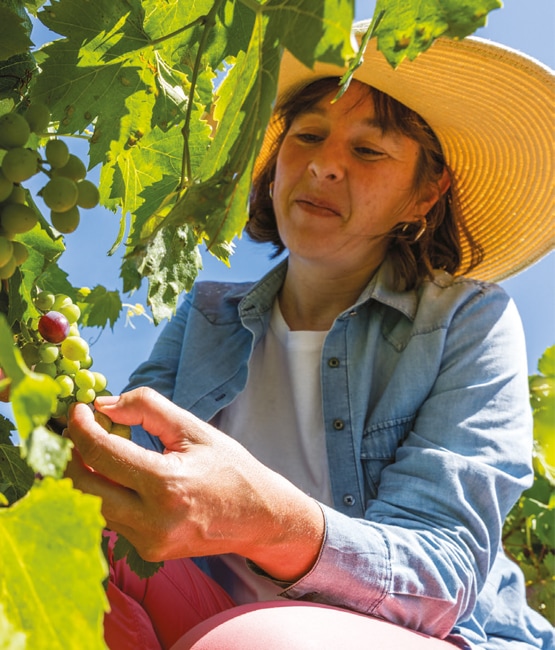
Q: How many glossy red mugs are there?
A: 0